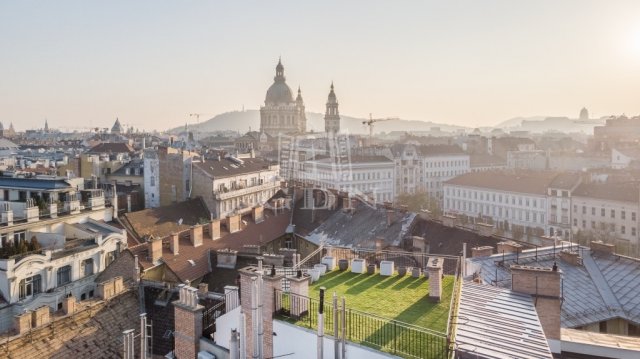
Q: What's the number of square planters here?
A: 5